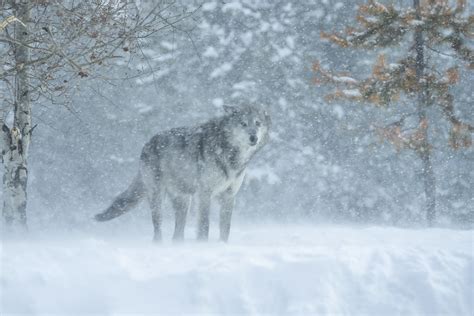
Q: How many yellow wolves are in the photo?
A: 0